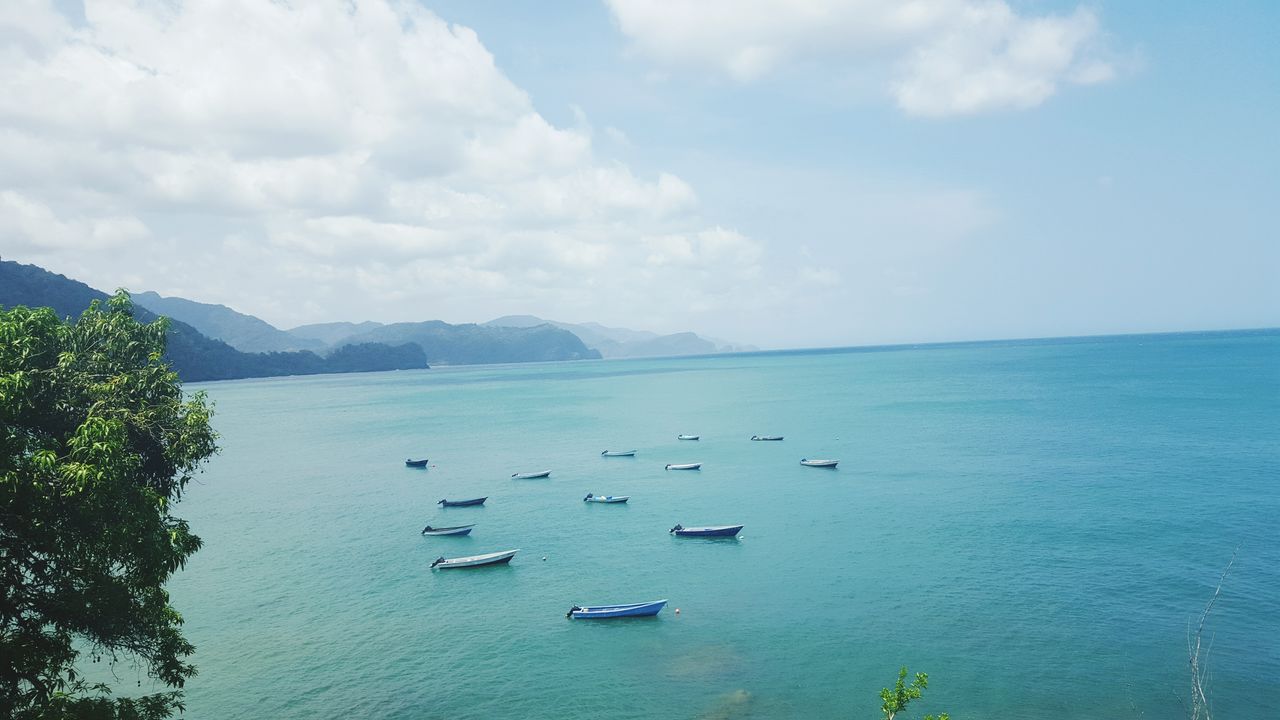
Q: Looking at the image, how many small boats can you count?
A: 13